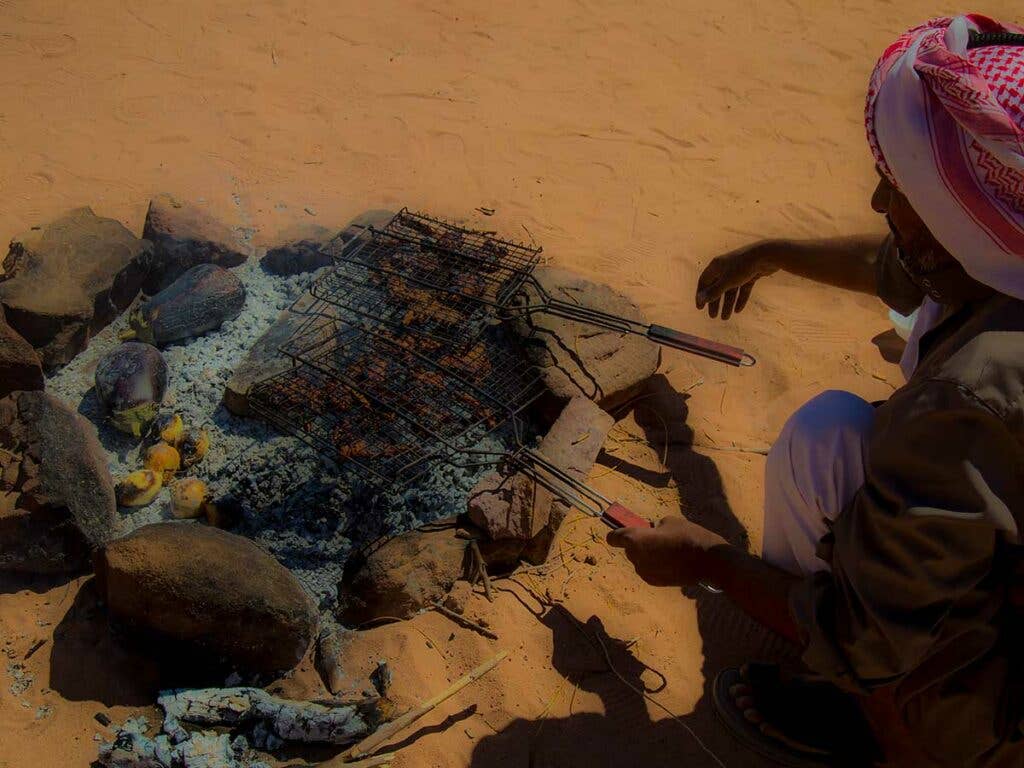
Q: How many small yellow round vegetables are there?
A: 5